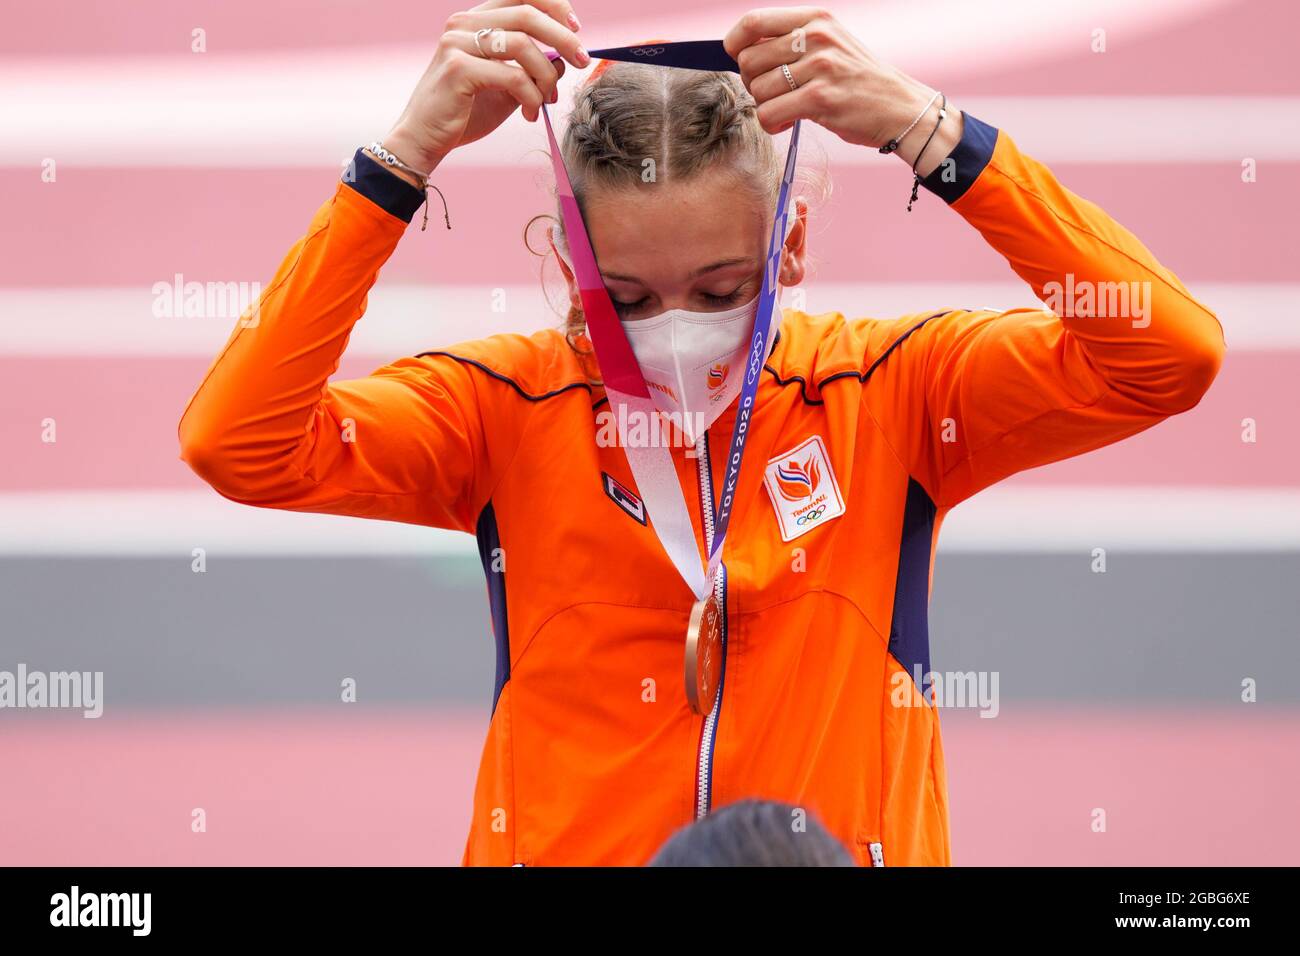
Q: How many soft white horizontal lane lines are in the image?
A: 3